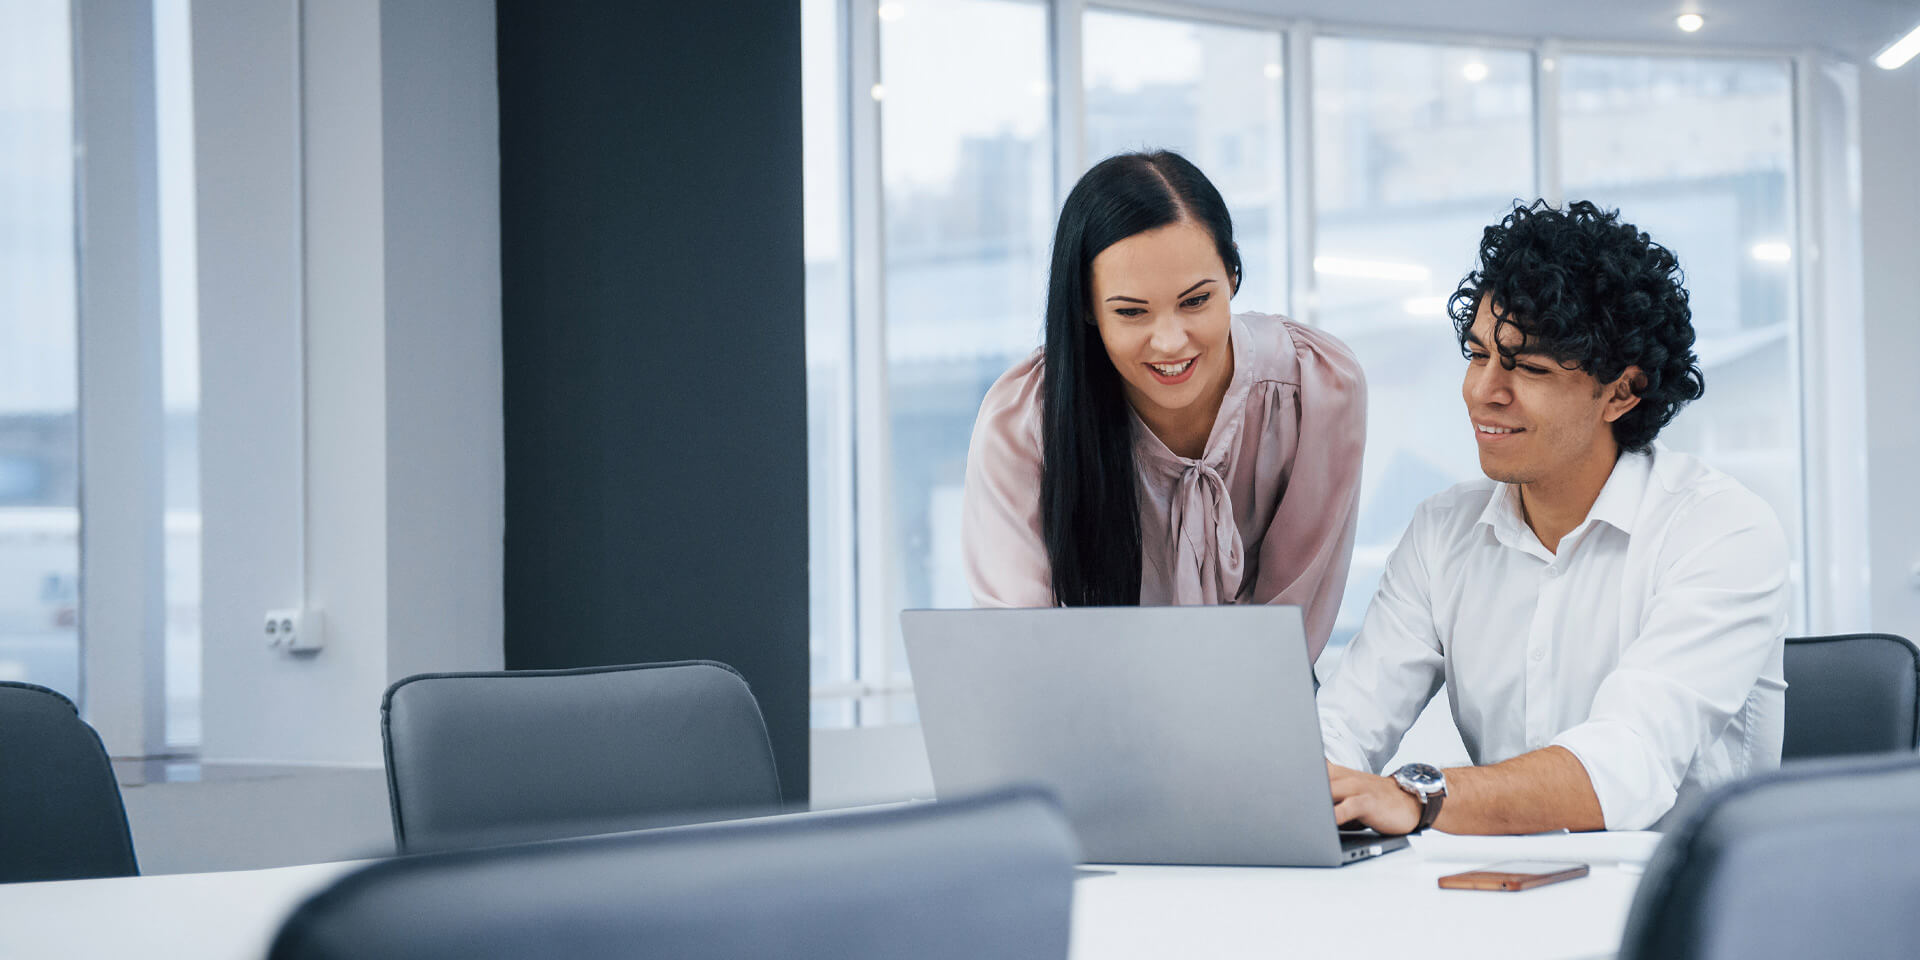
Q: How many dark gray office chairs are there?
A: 5